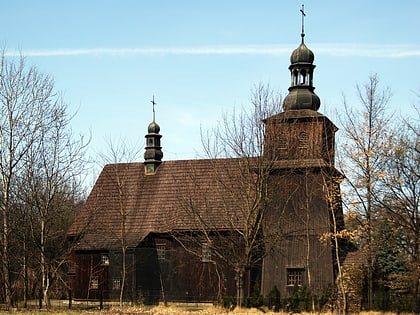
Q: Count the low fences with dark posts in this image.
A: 1